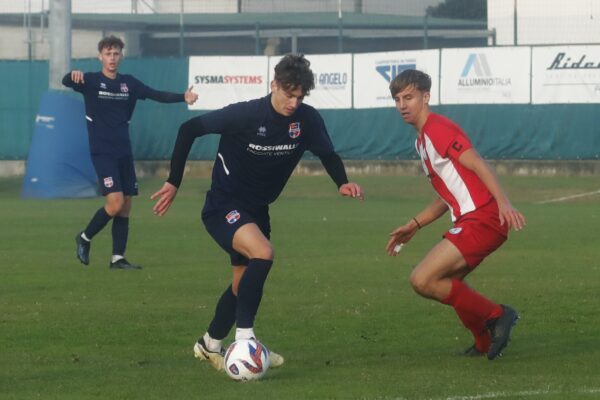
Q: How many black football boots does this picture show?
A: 4